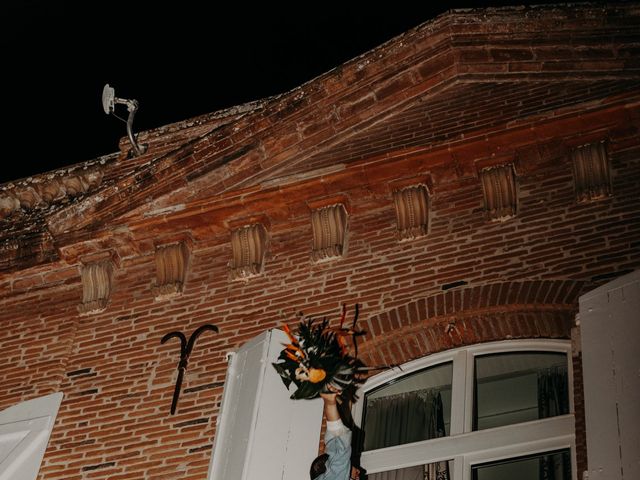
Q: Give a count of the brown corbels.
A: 7